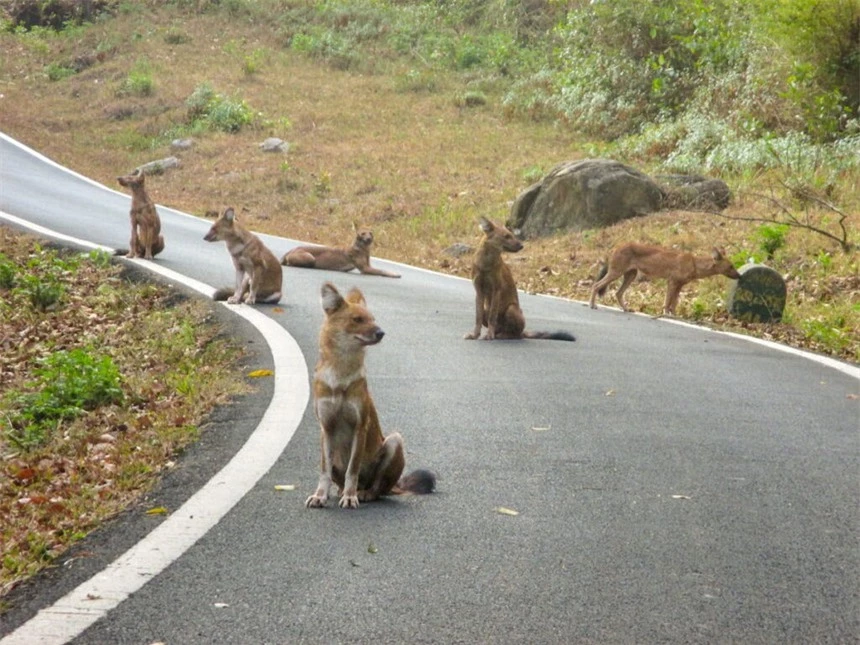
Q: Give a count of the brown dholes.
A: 6